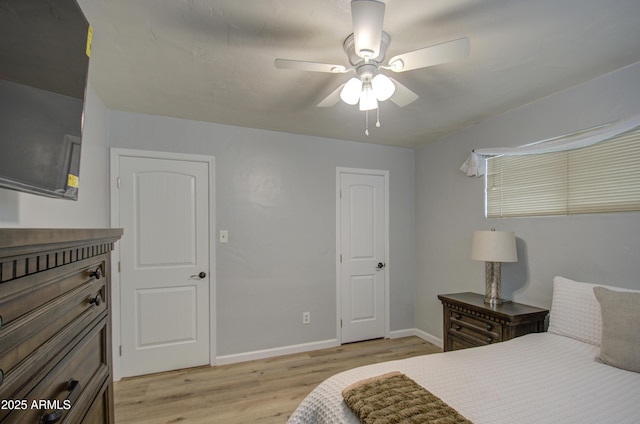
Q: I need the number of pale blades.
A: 5